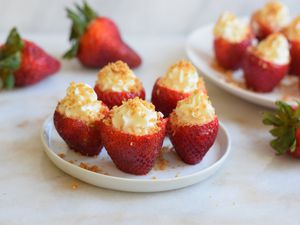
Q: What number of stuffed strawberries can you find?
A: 9